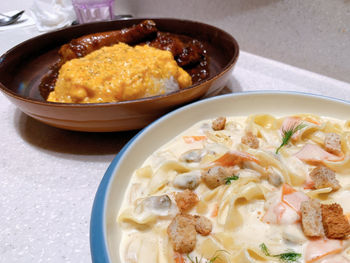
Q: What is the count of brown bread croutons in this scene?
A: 10